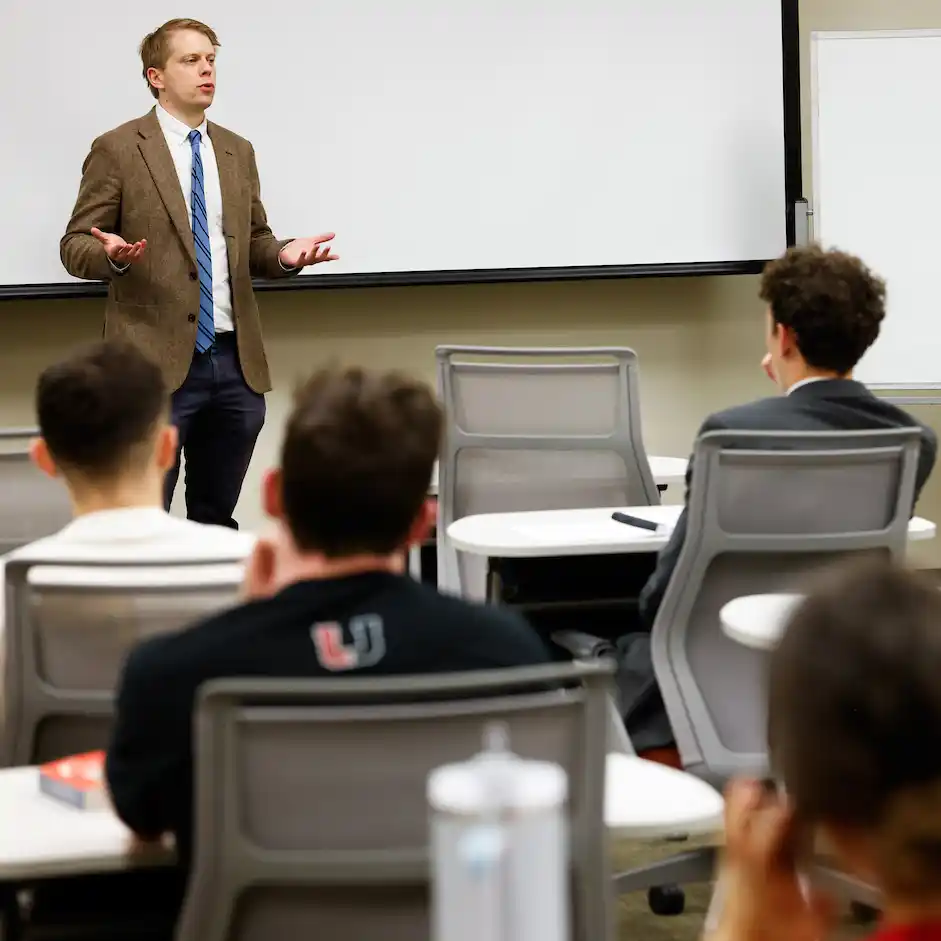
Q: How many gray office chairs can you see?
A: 5